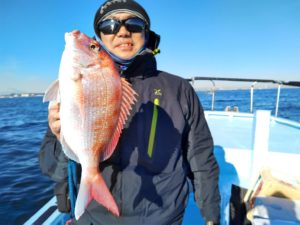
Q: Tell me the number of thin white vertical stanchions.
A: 3